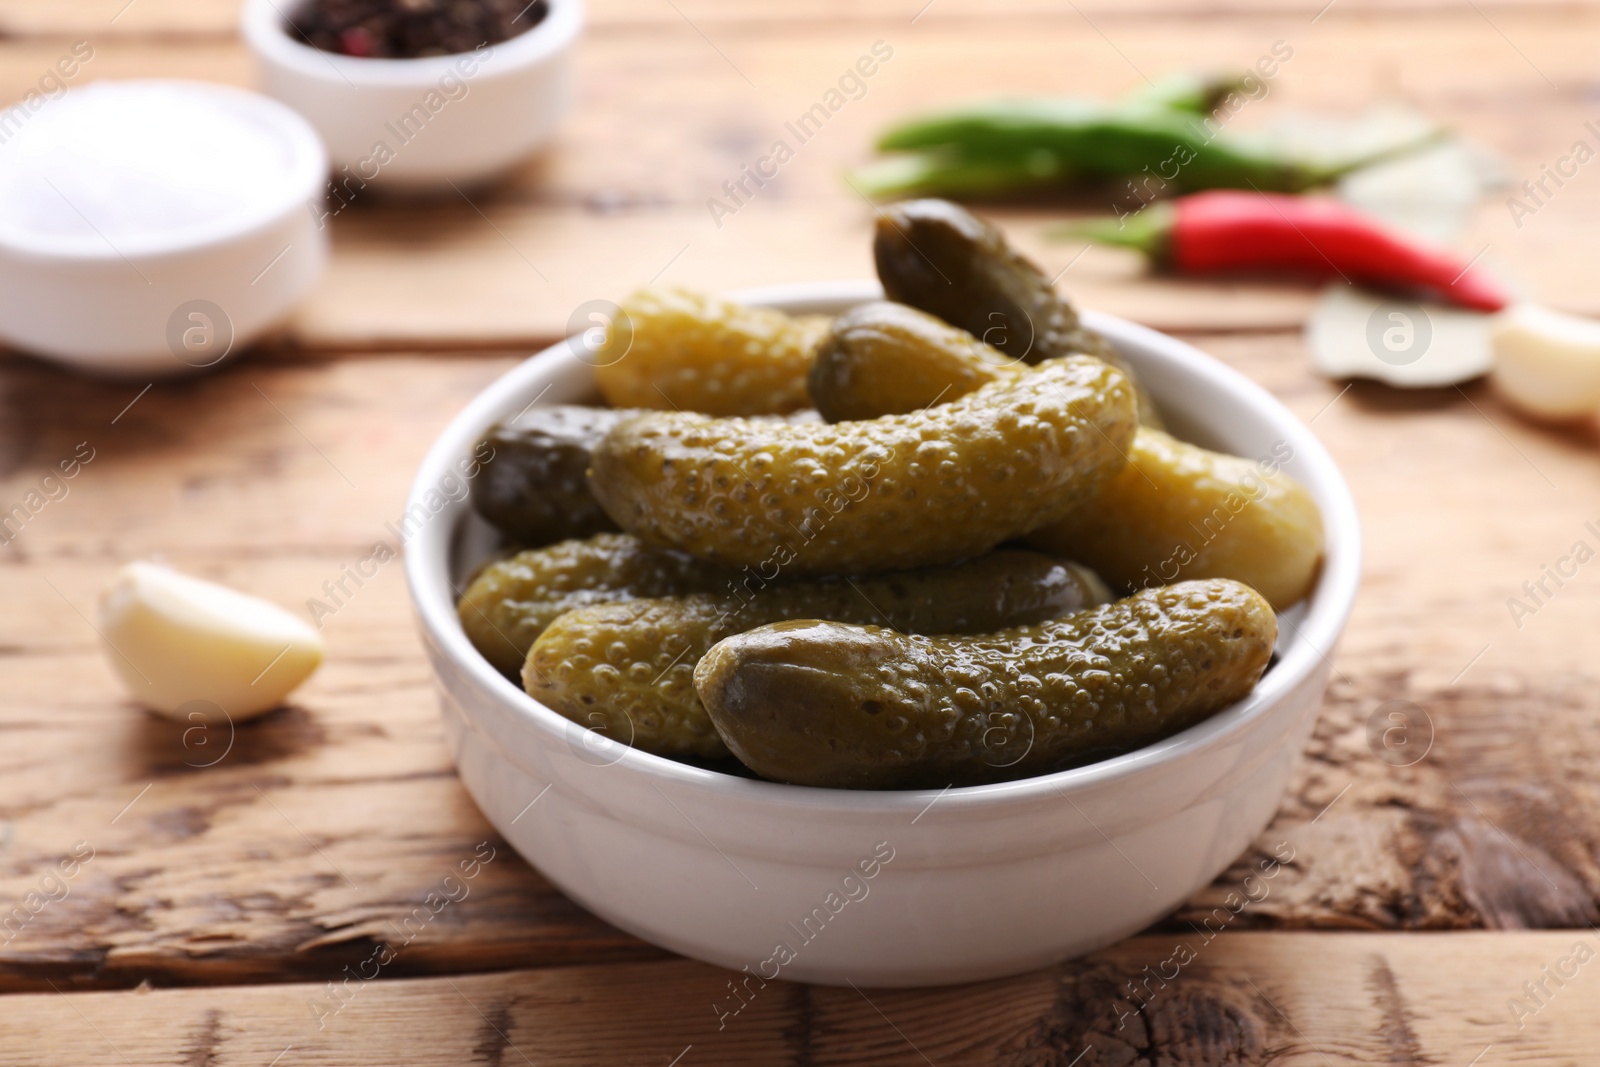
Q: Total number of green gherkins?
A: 9